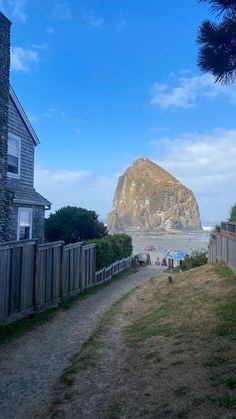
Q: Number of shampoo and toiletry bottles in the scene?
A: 0